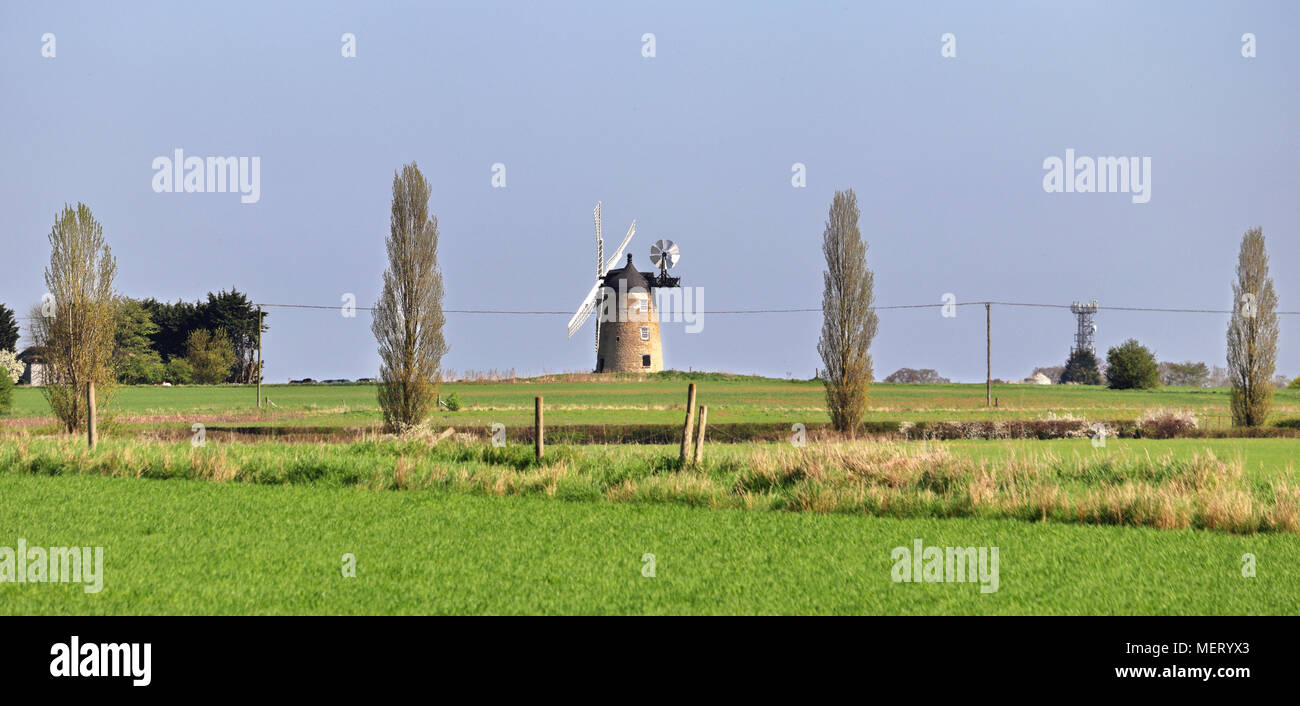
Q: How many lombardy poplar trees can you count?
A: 4